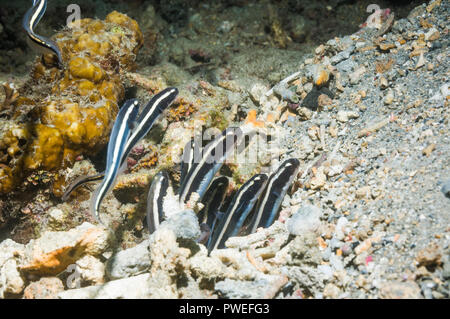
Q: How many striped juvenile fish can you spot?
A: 9